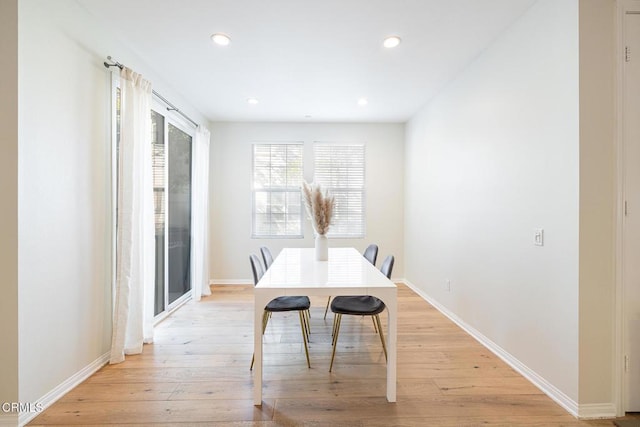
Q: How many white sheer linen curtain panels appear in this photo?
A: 2